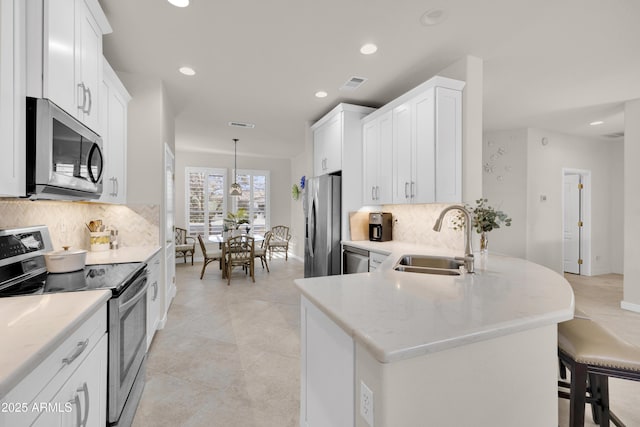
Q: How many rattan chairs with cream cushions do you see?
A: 6